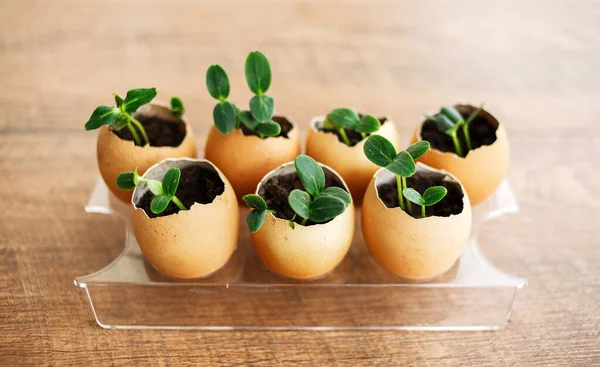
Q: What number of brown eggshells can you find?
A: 7